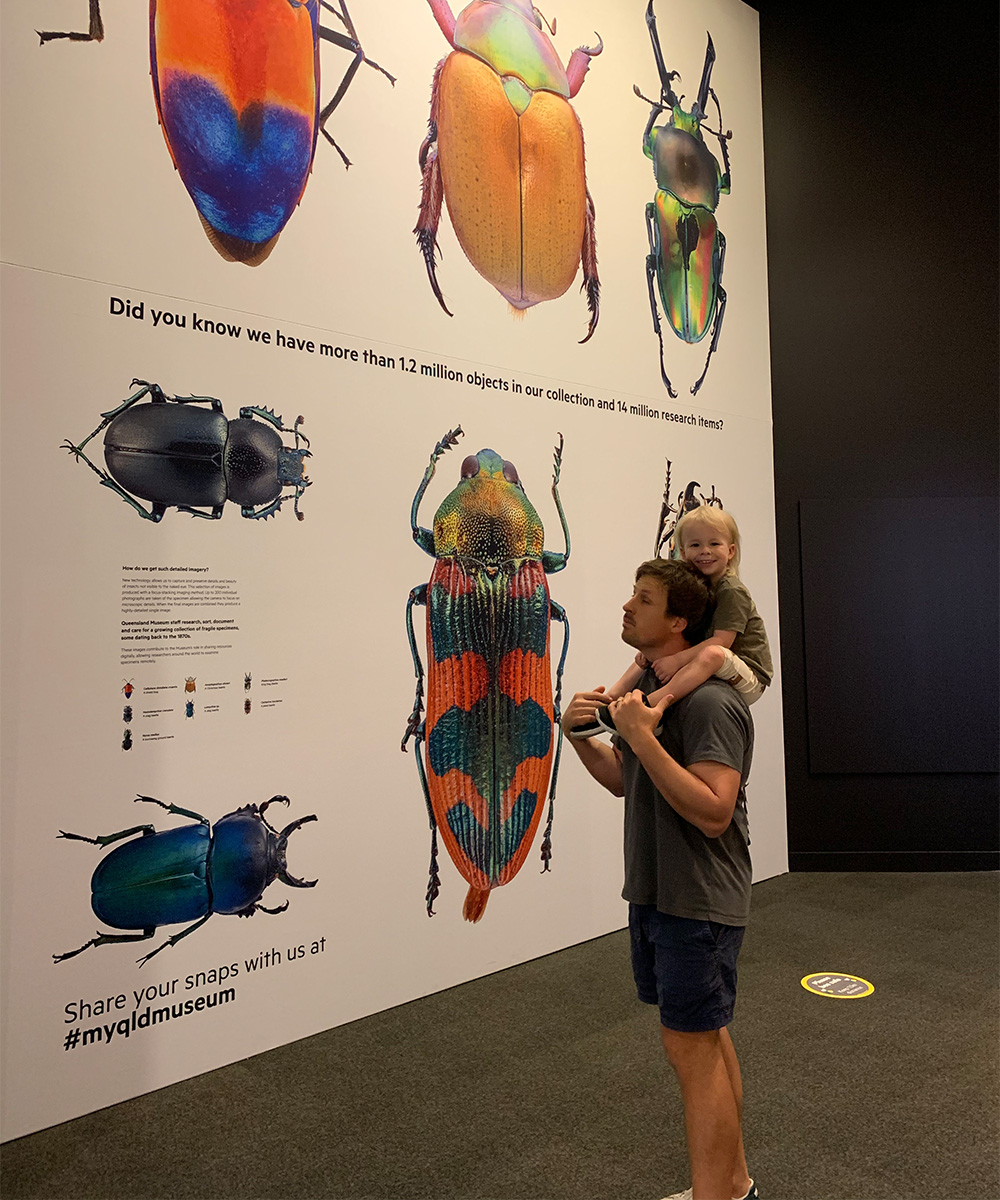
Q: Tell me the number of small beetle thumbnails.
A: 7